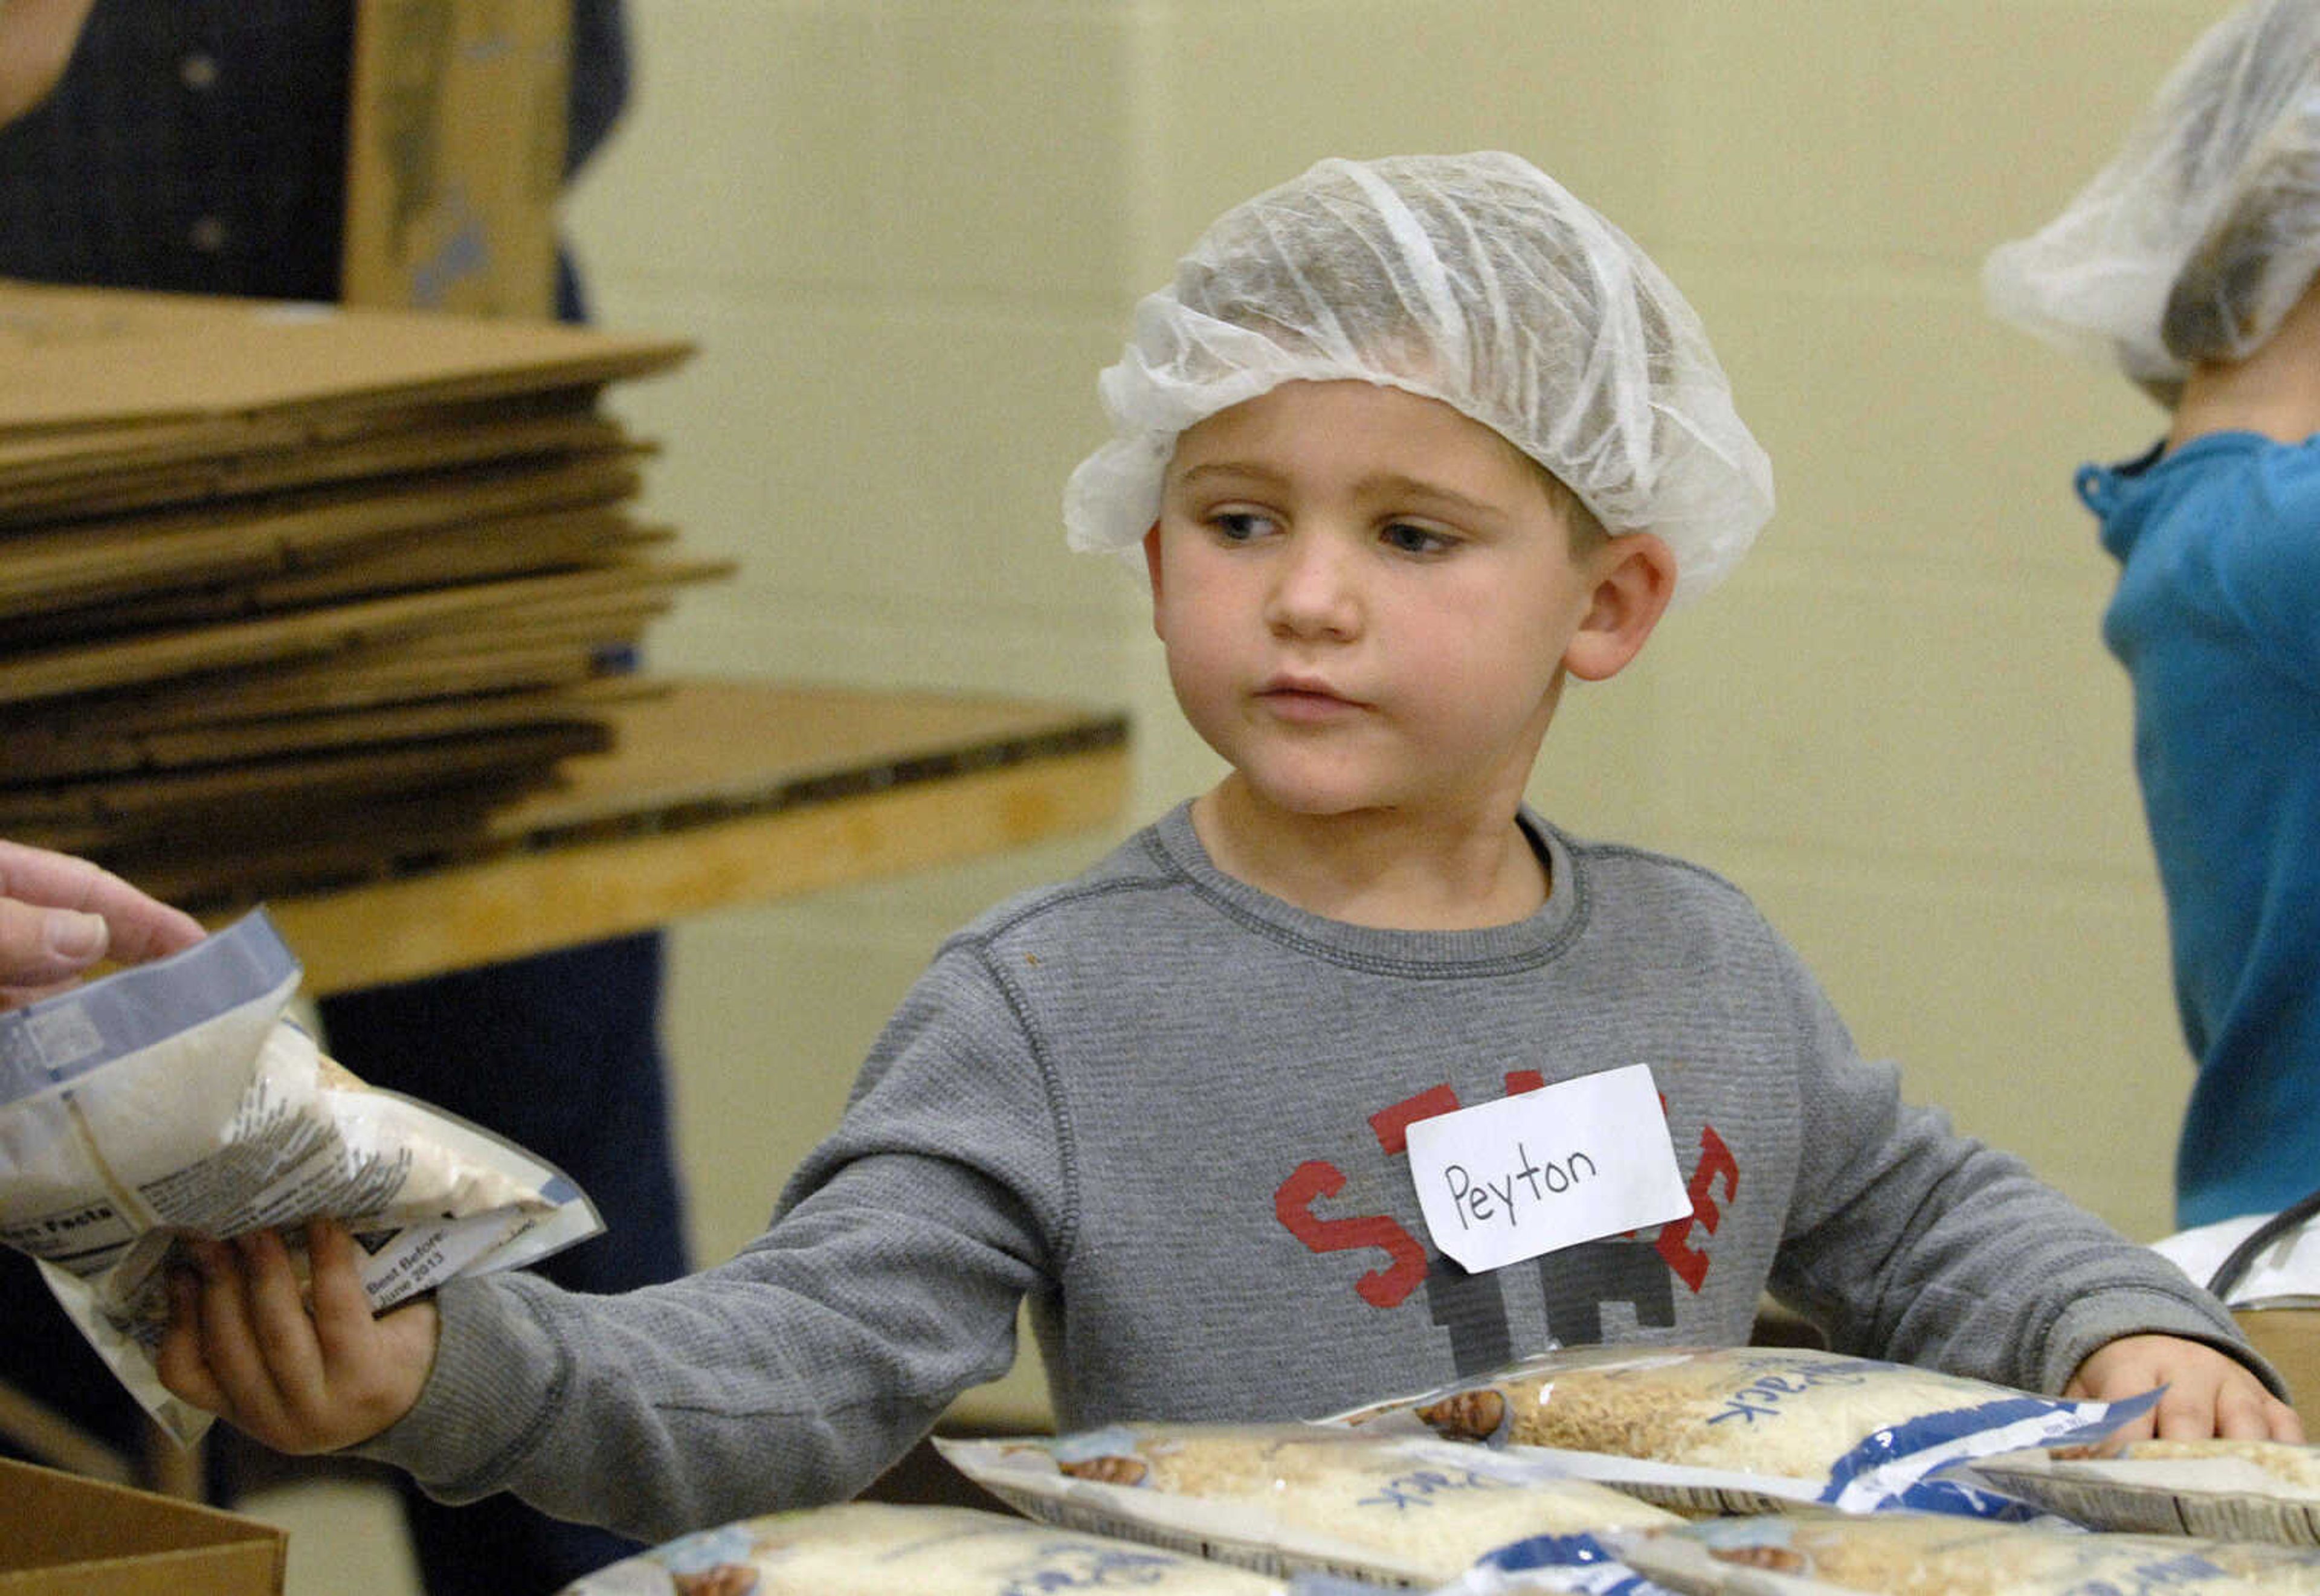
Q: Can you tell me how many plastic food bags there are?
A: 6